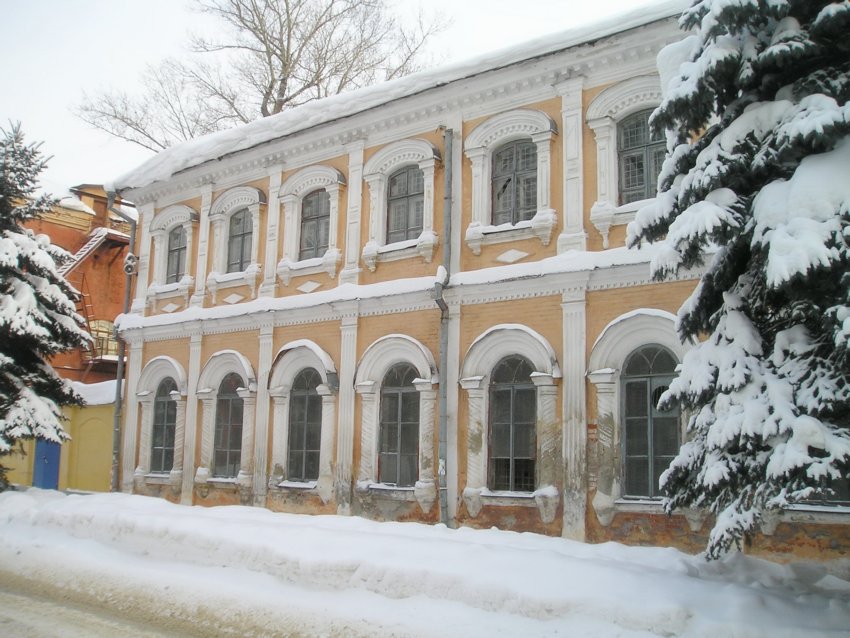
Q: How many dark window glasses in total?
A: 12